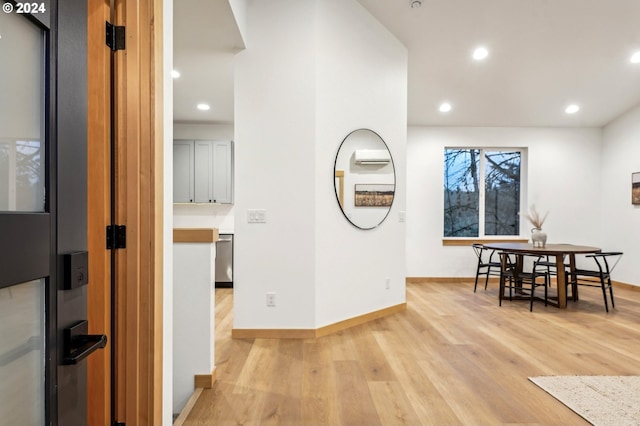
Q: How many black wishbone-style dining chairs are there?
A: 4